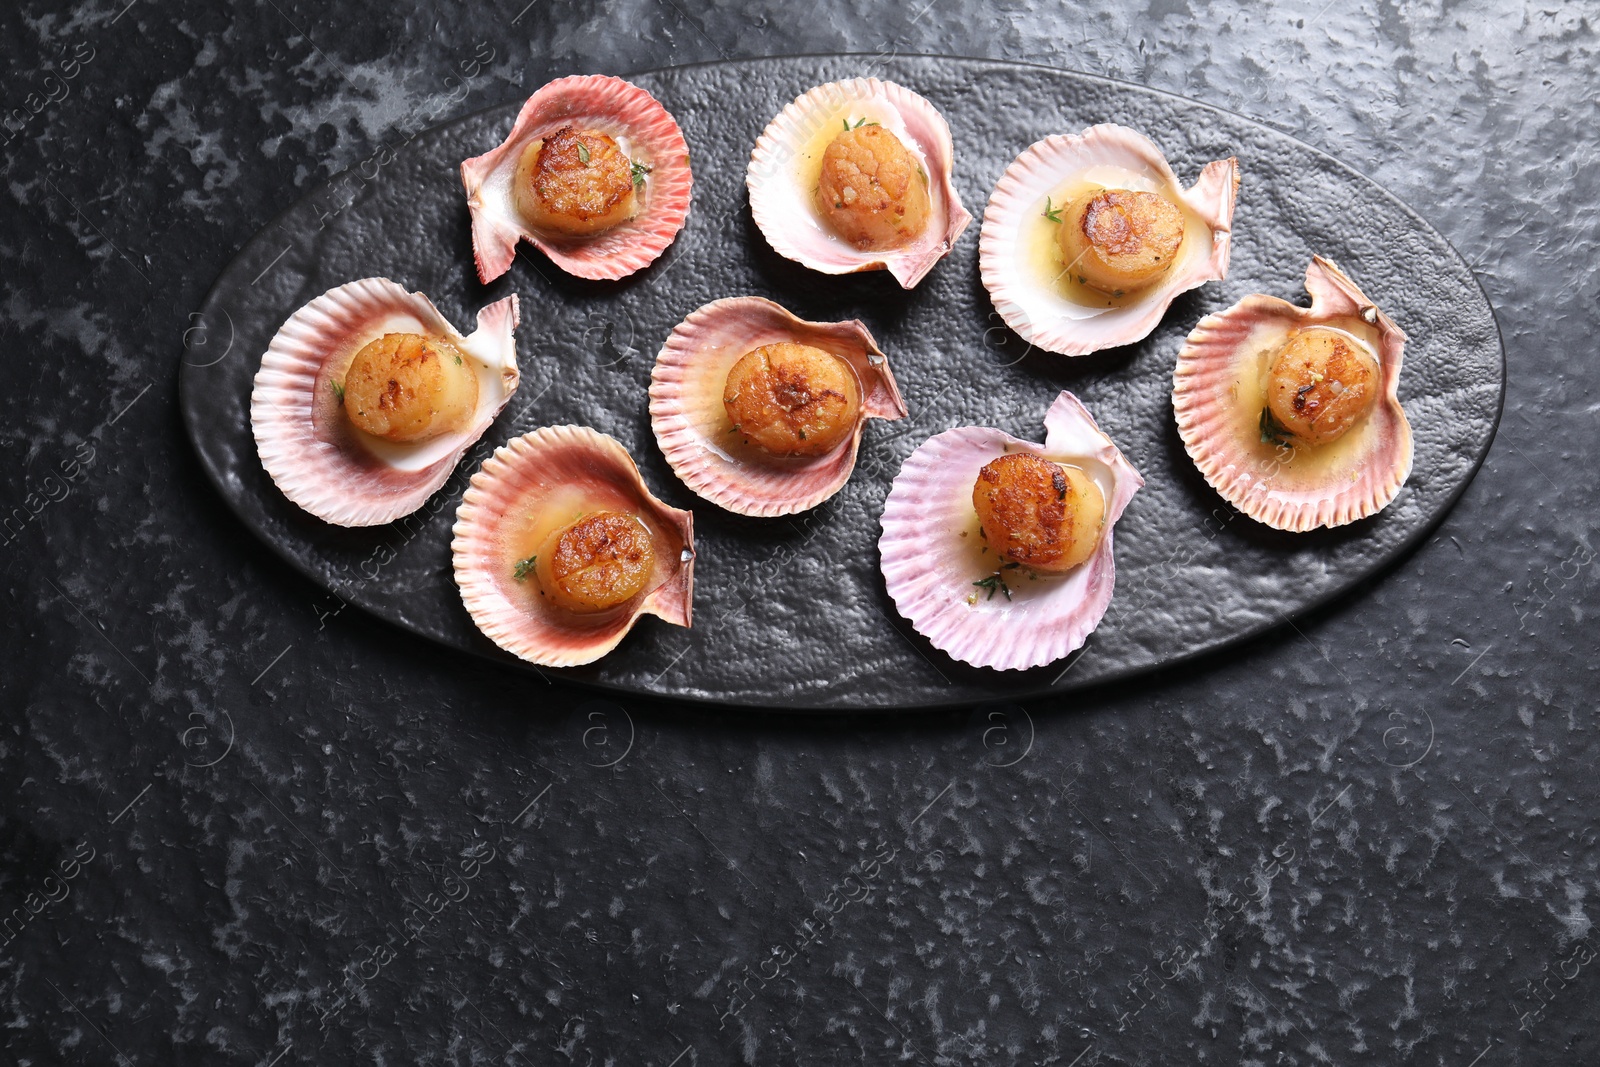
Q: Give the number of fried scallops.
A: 8